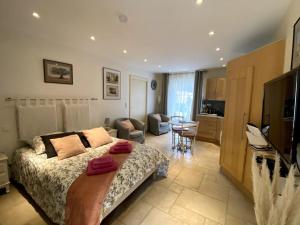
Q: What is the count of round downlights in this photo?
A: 10